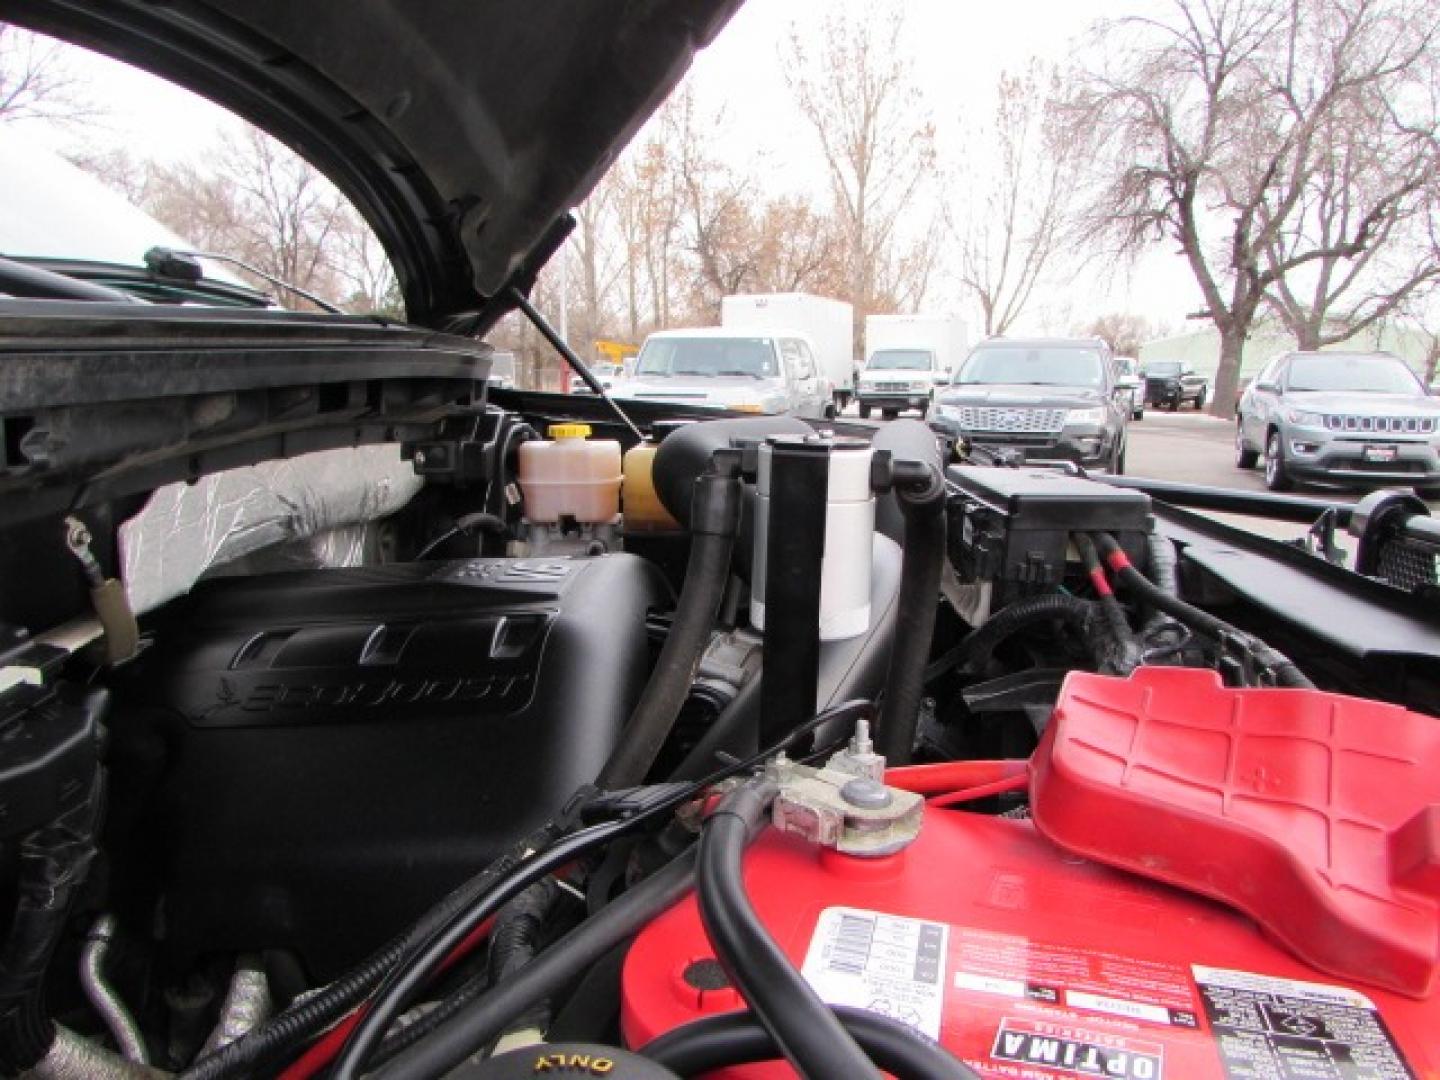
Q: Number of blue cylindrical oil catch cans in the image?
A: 0